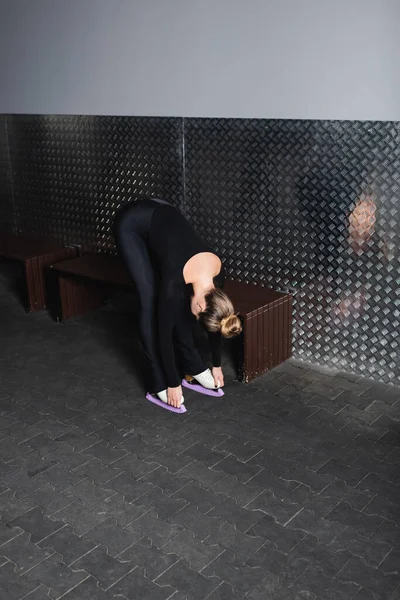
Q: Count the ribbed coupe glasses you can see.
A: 0